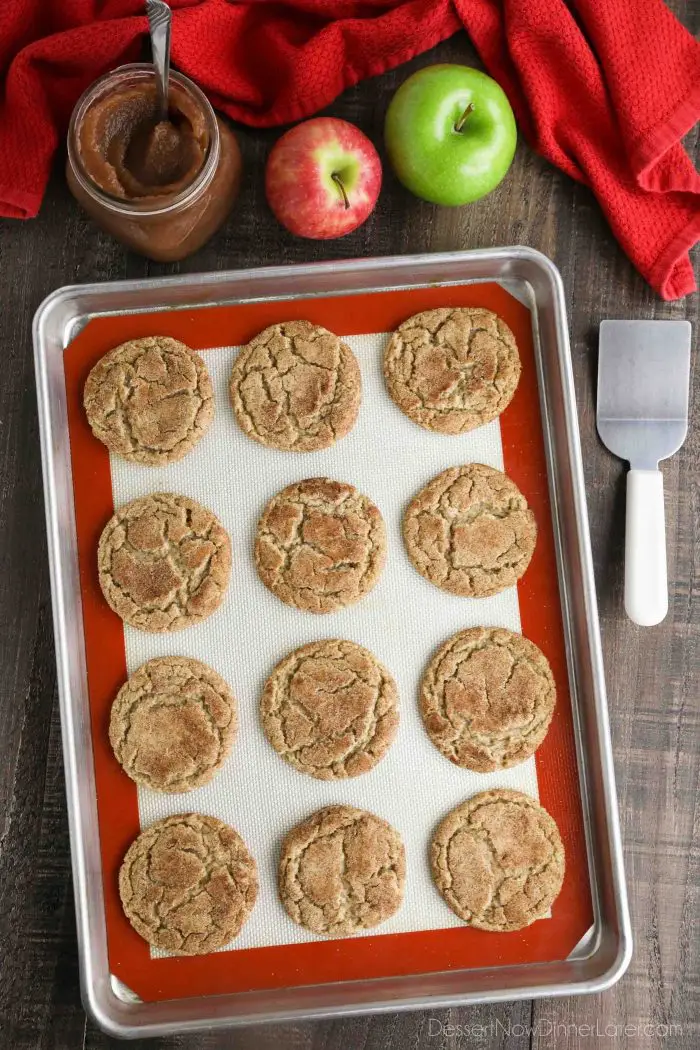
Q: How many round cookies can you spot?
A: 12